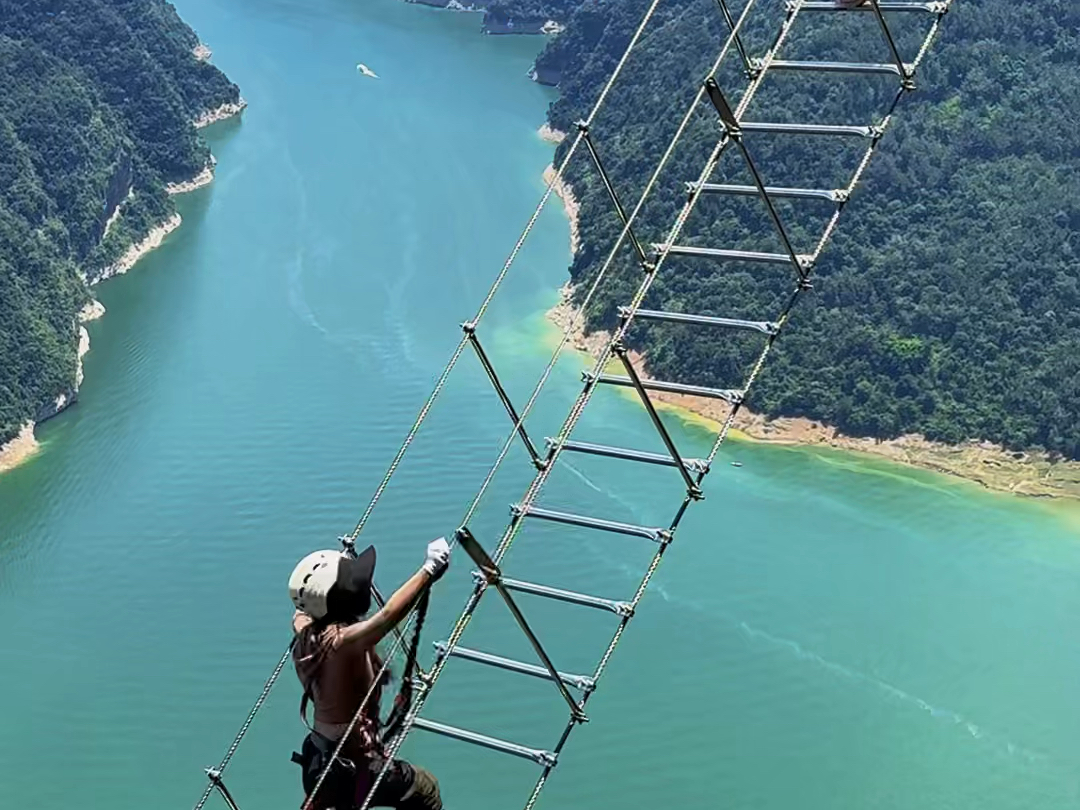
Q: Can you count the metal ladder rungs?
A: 12